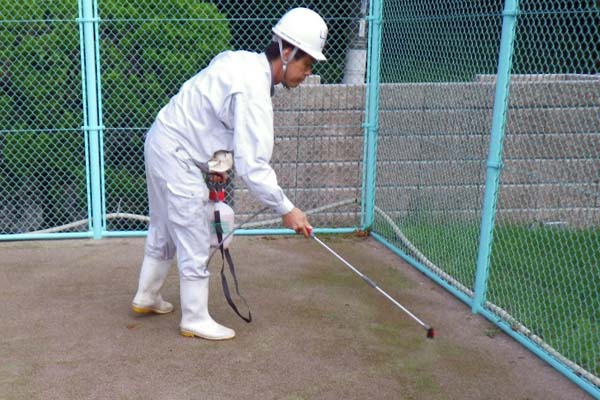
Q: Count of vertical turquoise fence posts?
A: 3